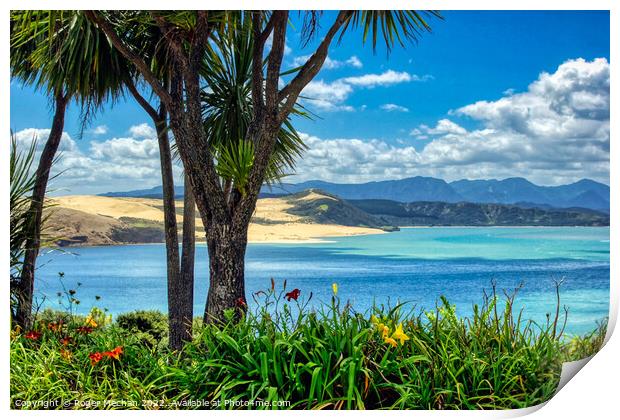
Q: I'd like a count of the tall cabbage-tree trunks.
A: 4